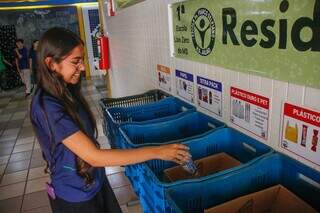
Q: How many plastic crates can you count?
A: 5